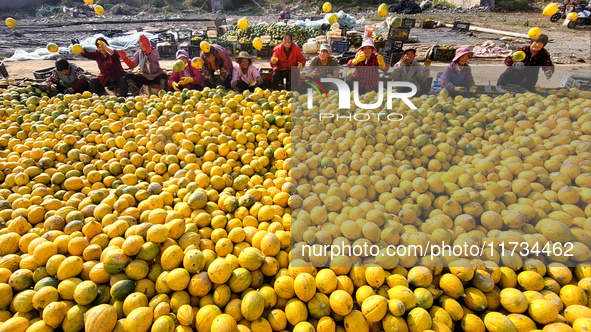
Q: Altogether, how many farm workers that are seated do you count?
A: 12